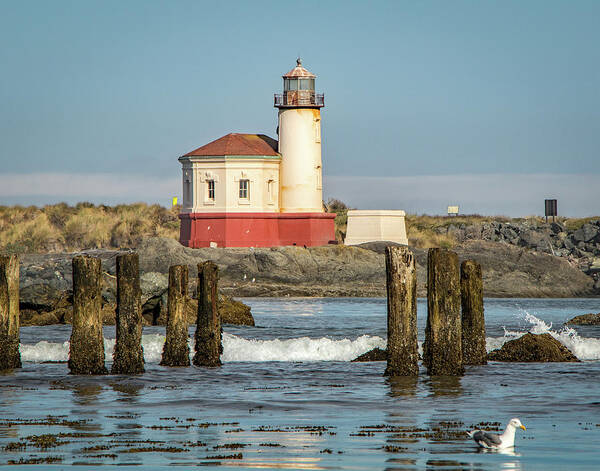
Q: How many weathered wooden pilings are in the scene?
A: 8